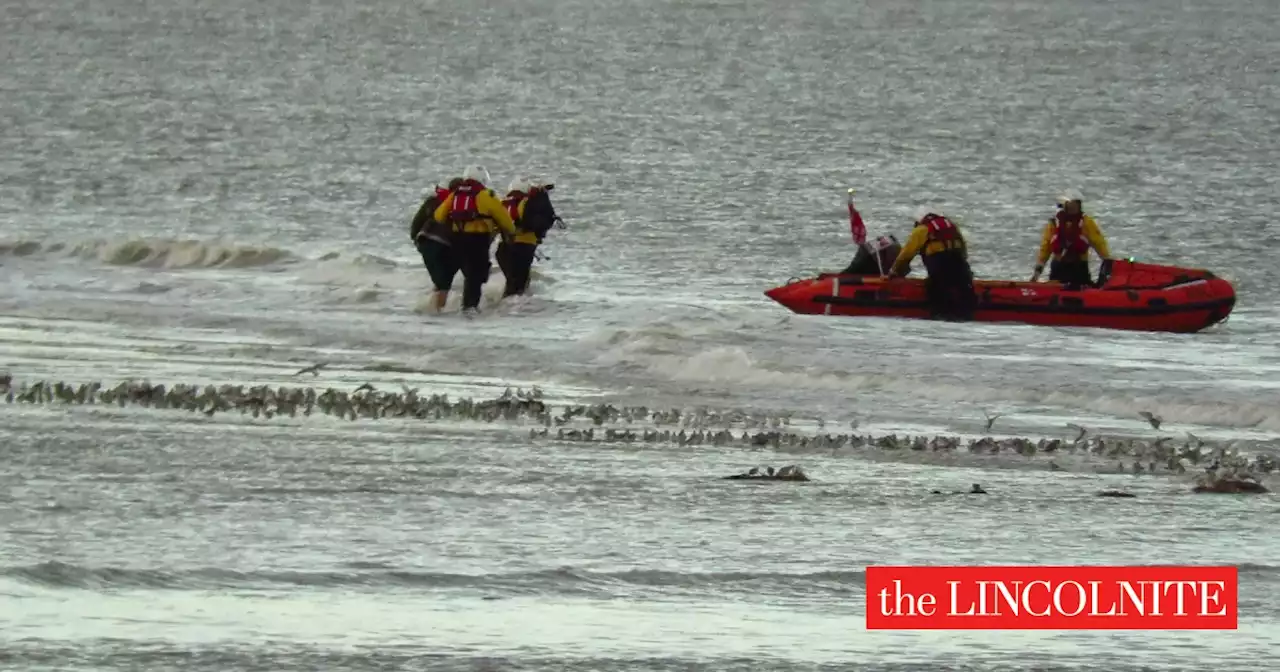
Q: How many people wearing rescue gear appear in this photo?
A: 4